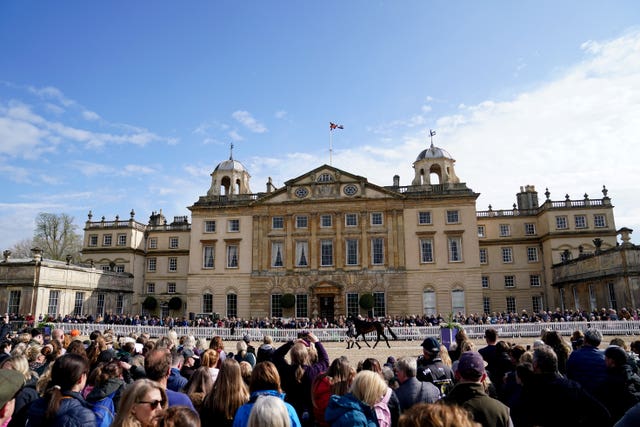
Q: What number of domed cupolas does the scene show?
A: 2